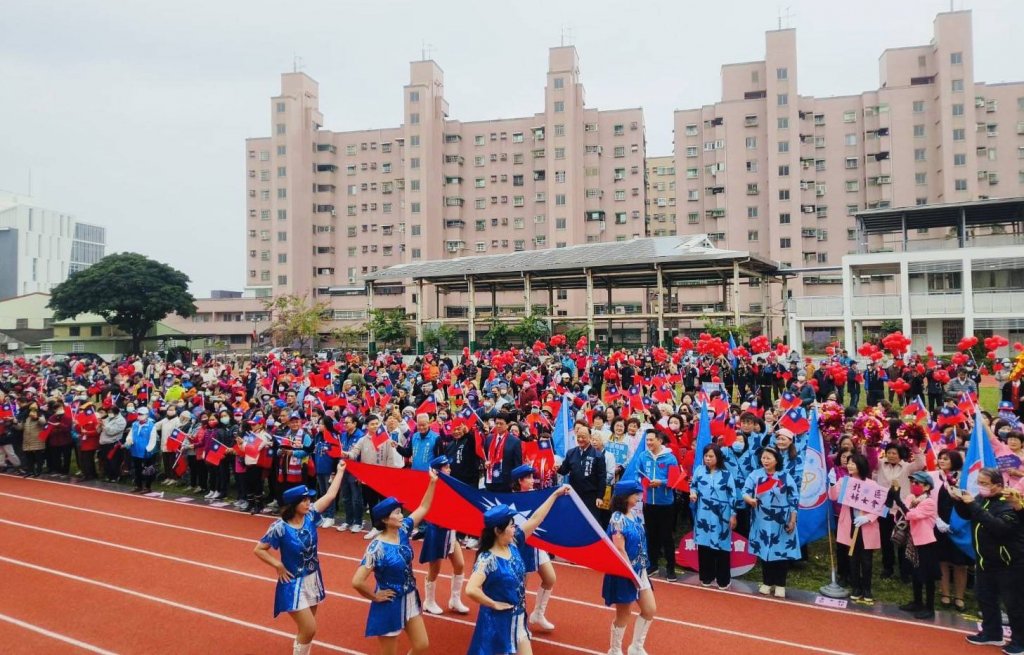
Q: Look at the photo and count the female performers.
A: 6